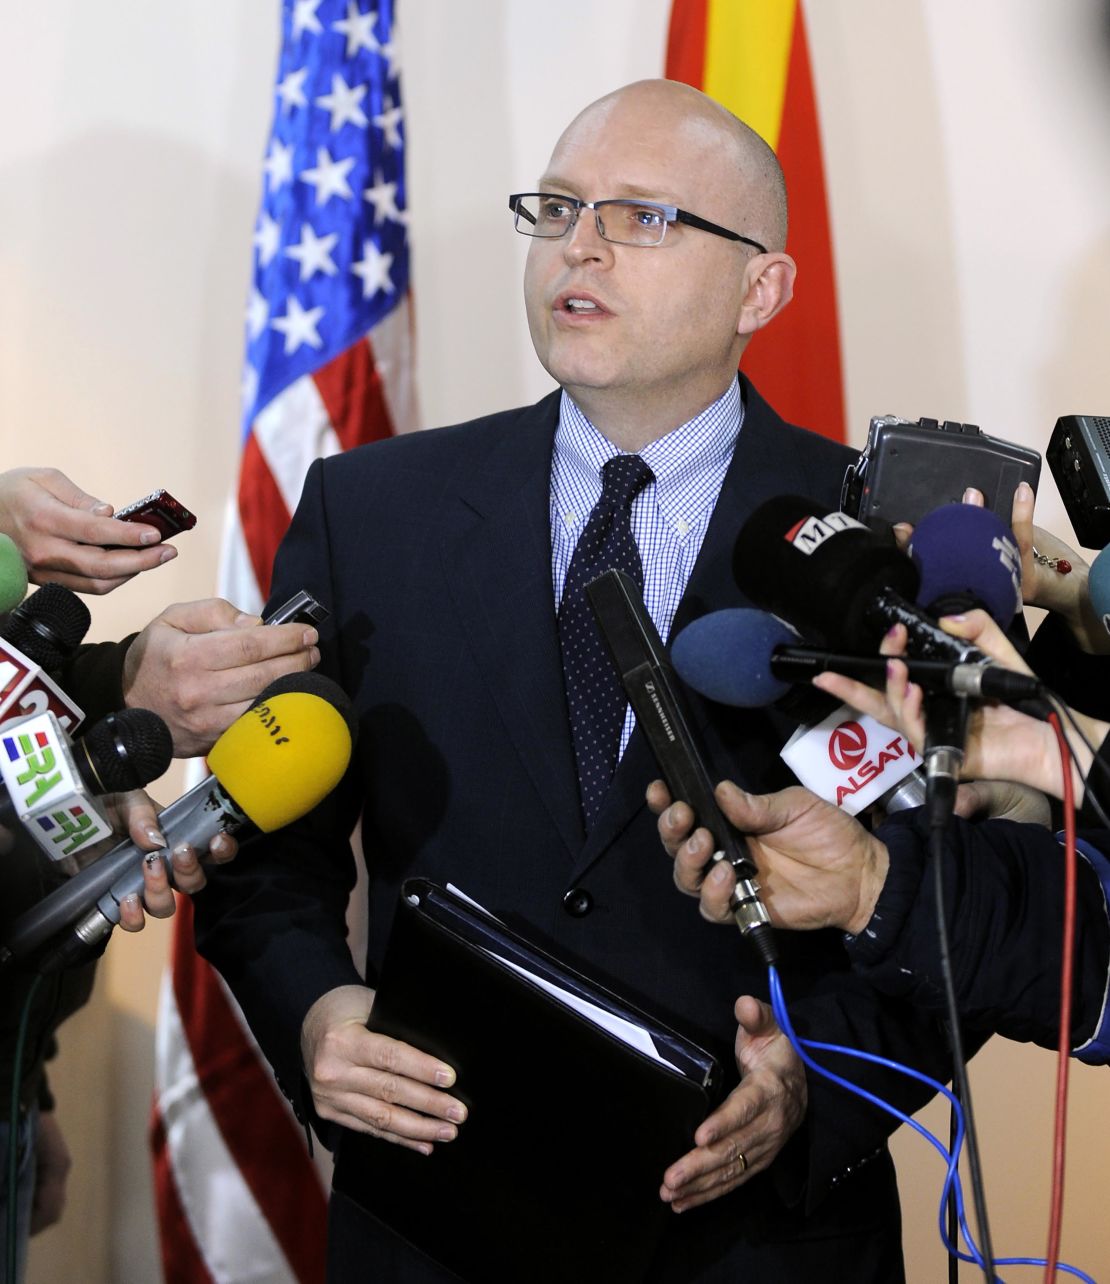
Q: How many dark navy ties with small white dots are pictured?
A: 1